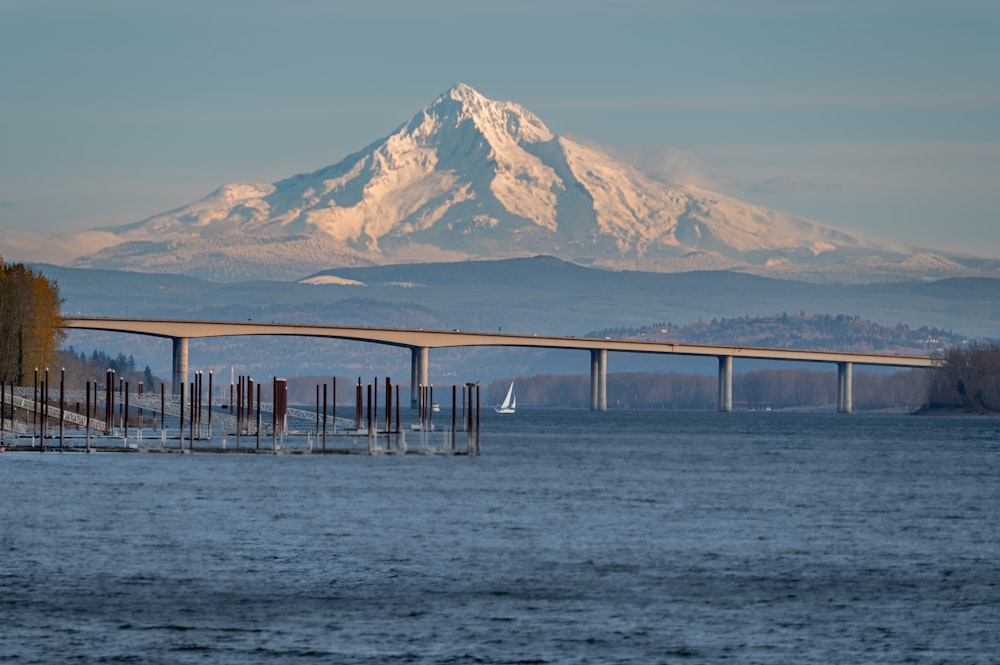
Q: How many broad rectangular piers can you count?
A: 5